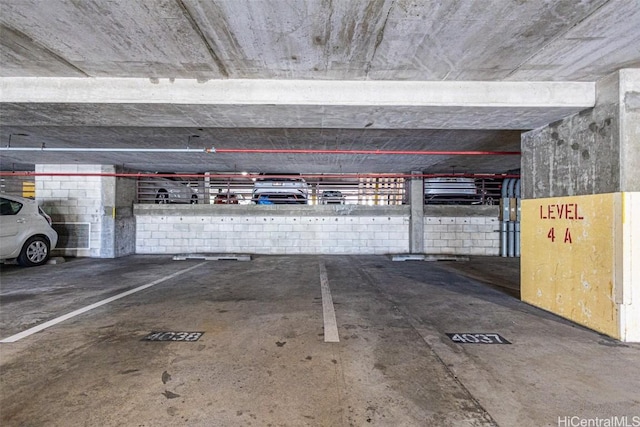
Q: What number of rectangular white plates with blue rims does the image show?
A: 0